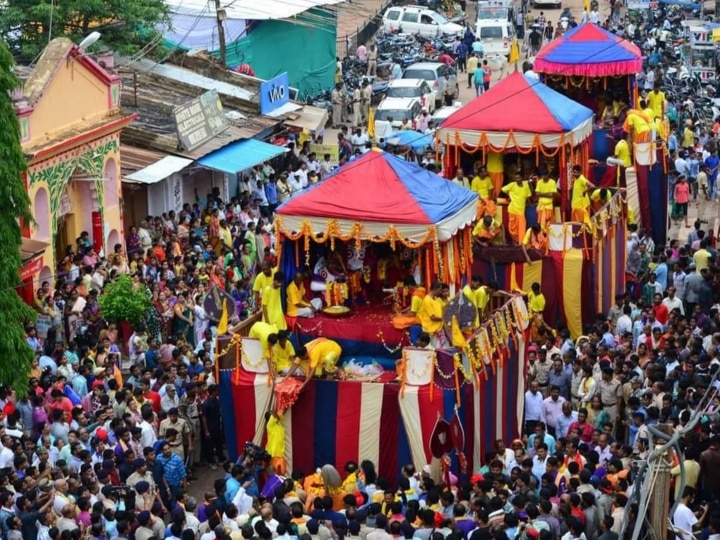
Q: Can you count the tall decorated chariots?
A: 3